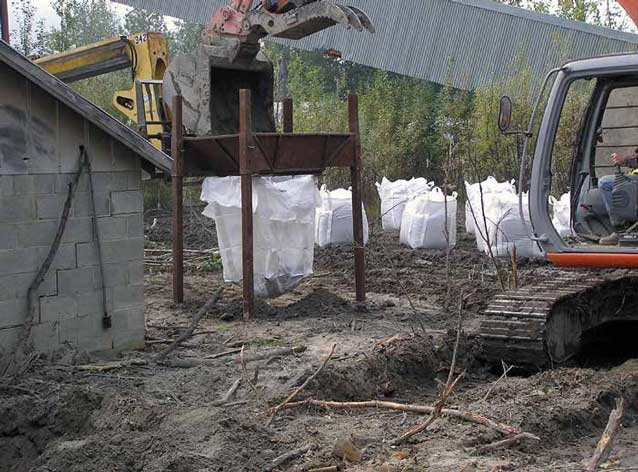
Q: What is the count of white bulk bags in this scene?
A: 7